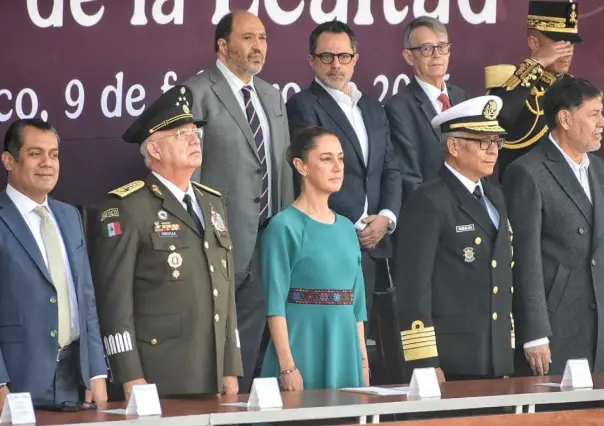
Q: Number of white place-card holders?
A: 5